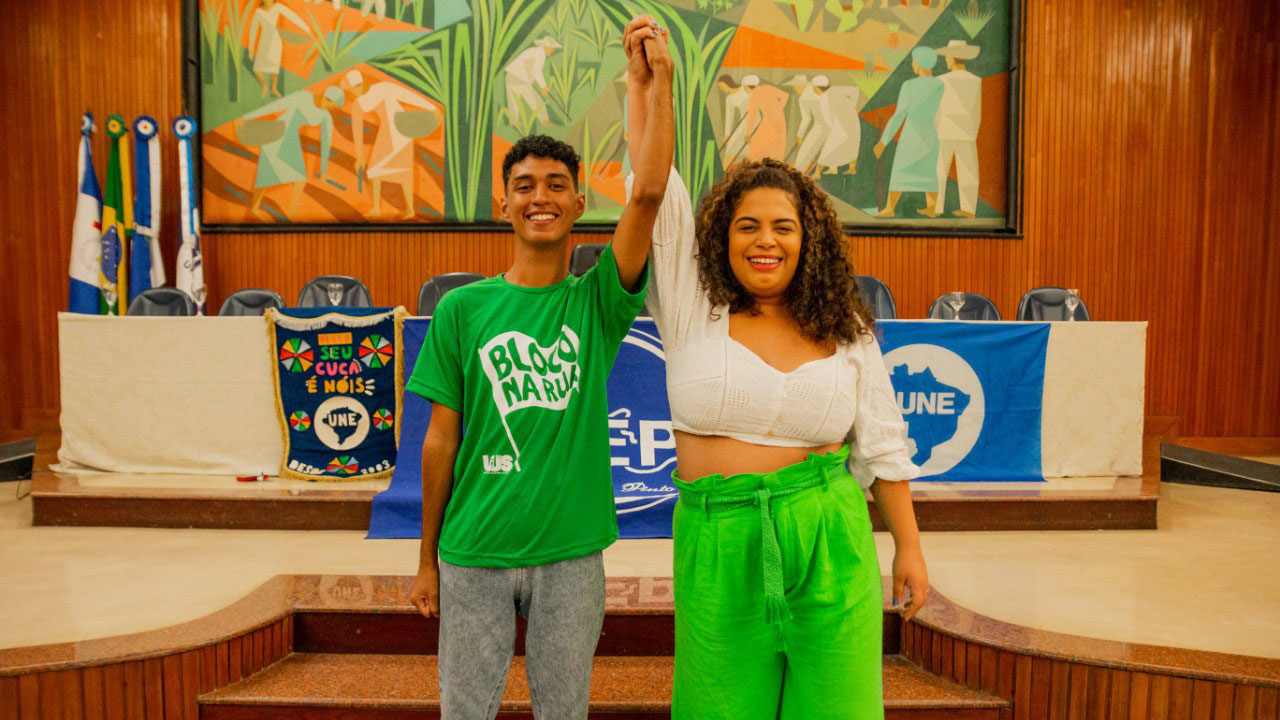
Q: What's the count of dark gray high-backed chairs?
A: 8